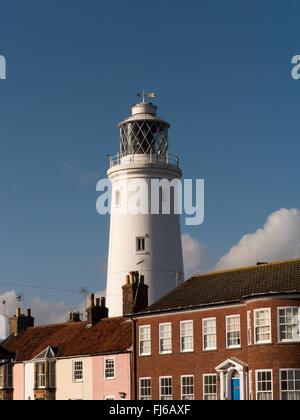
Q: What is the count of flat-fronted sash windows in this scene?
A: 11